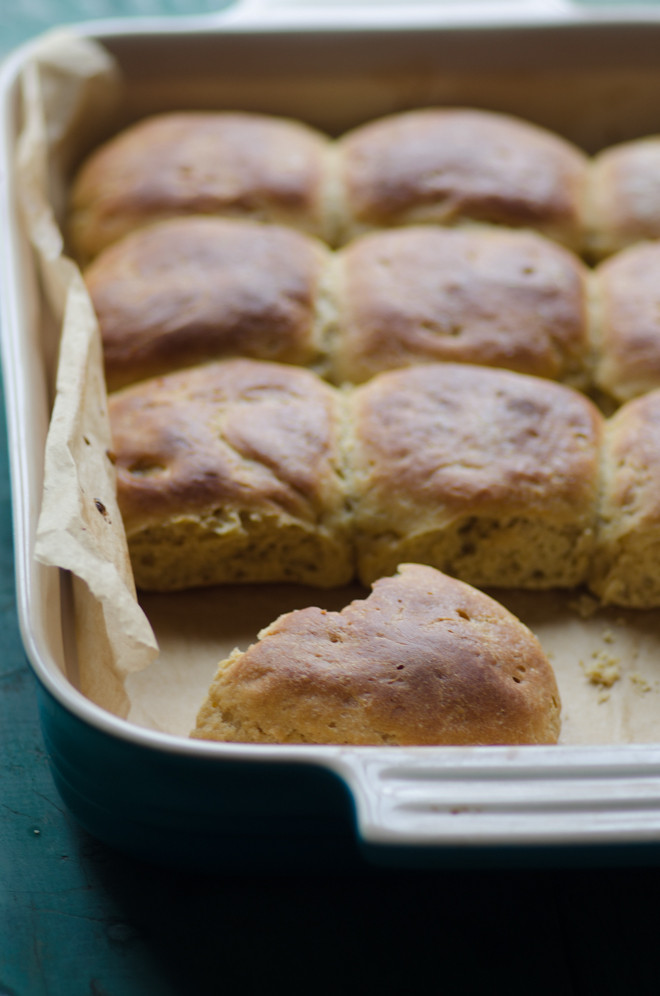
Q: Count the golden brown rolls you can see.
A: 10